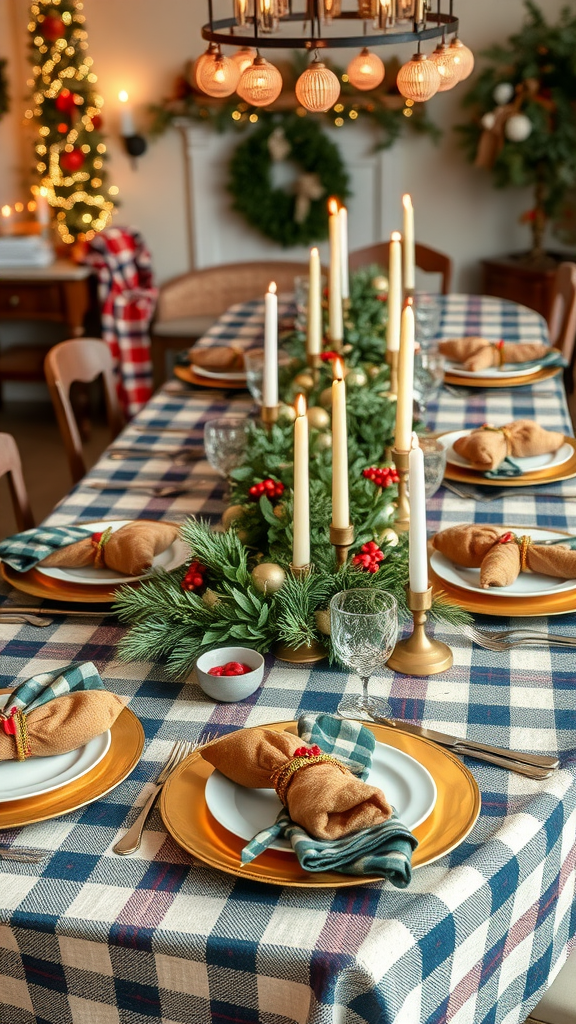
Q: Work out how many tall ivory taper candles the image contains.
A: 10